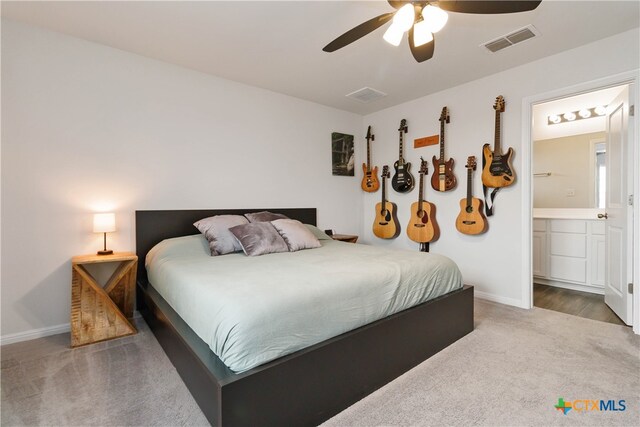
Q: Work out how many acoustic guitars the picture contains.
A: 3